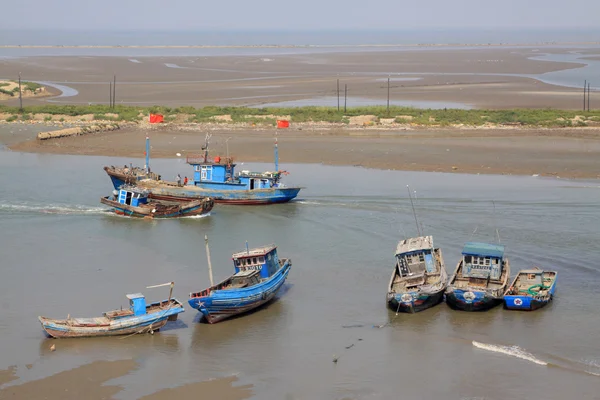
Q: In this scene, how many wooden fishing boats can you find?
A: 7